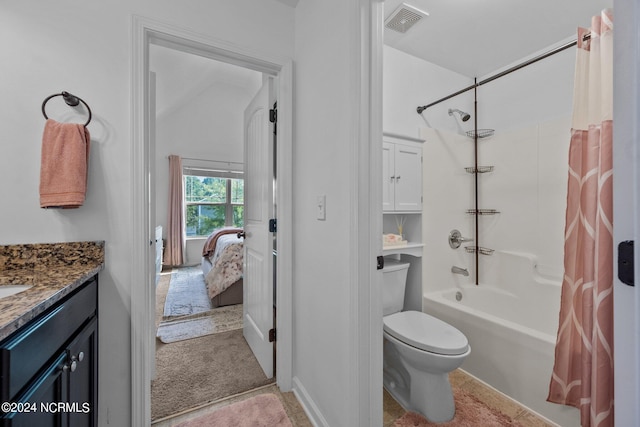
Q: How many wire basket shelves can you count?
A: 4